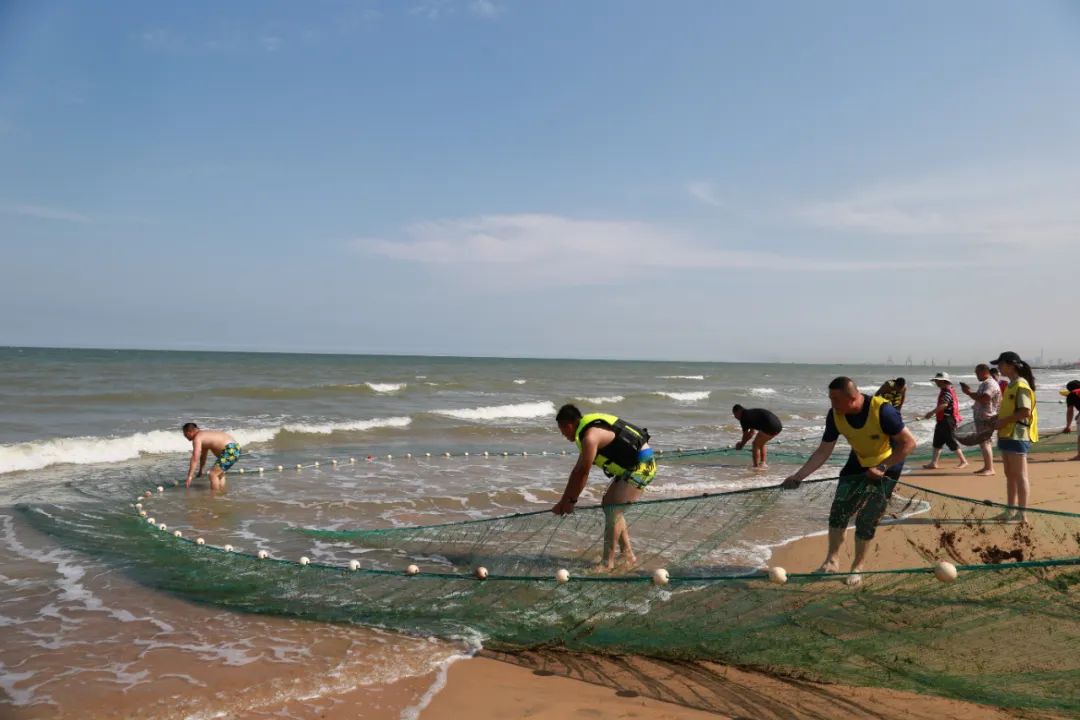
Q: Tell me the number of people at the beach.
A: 10